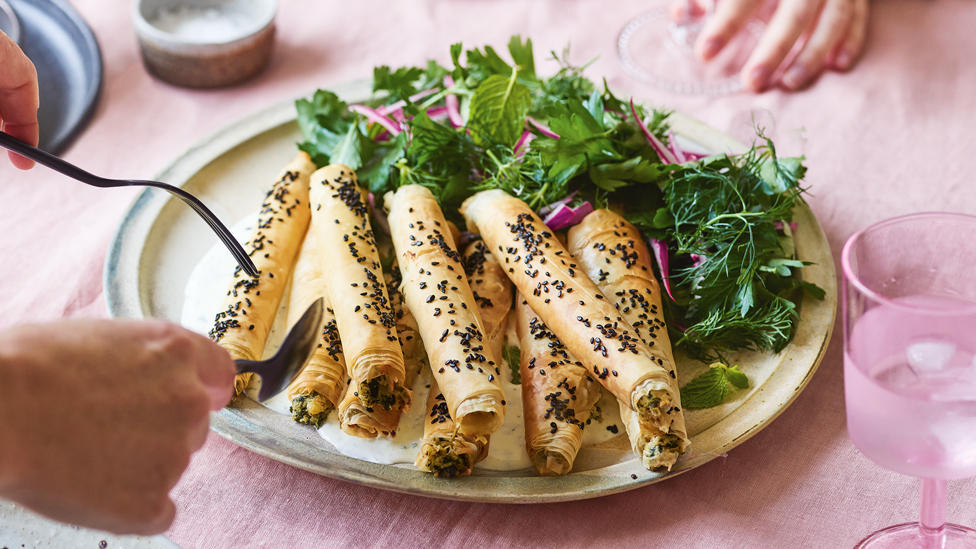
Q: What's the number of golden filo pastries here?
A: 9